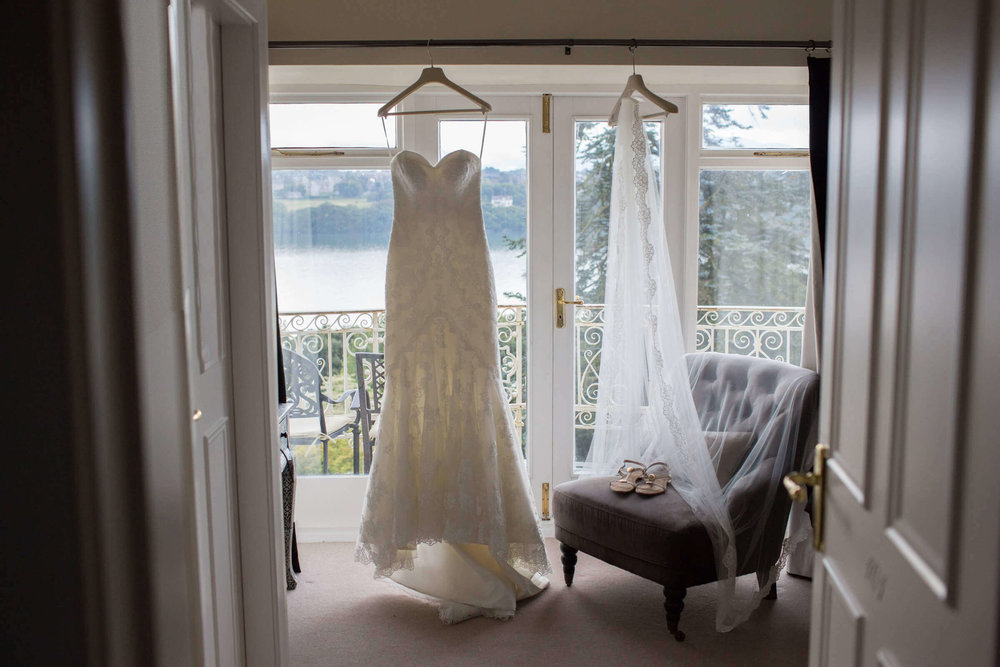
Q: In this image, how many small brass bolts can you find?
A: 2